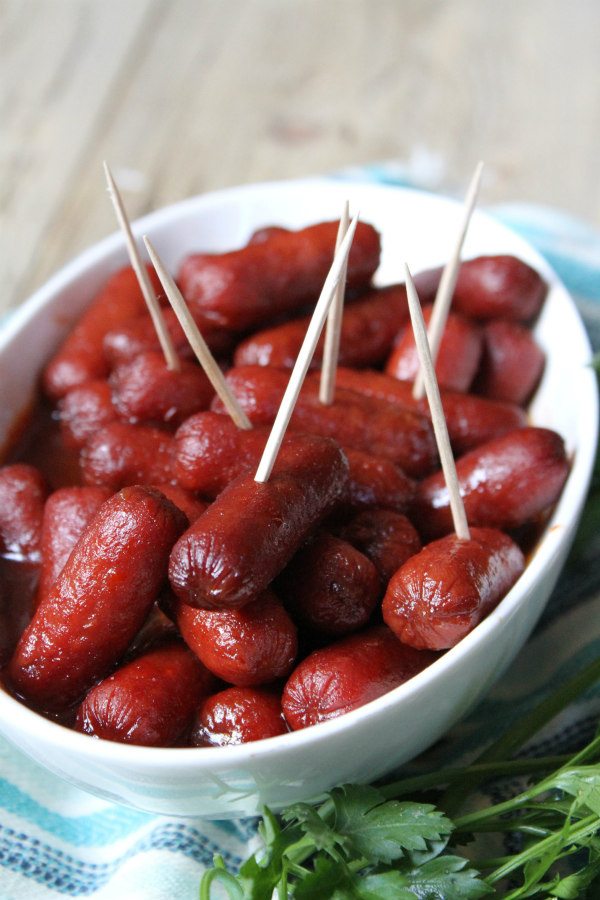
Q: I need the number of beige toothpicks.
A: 6